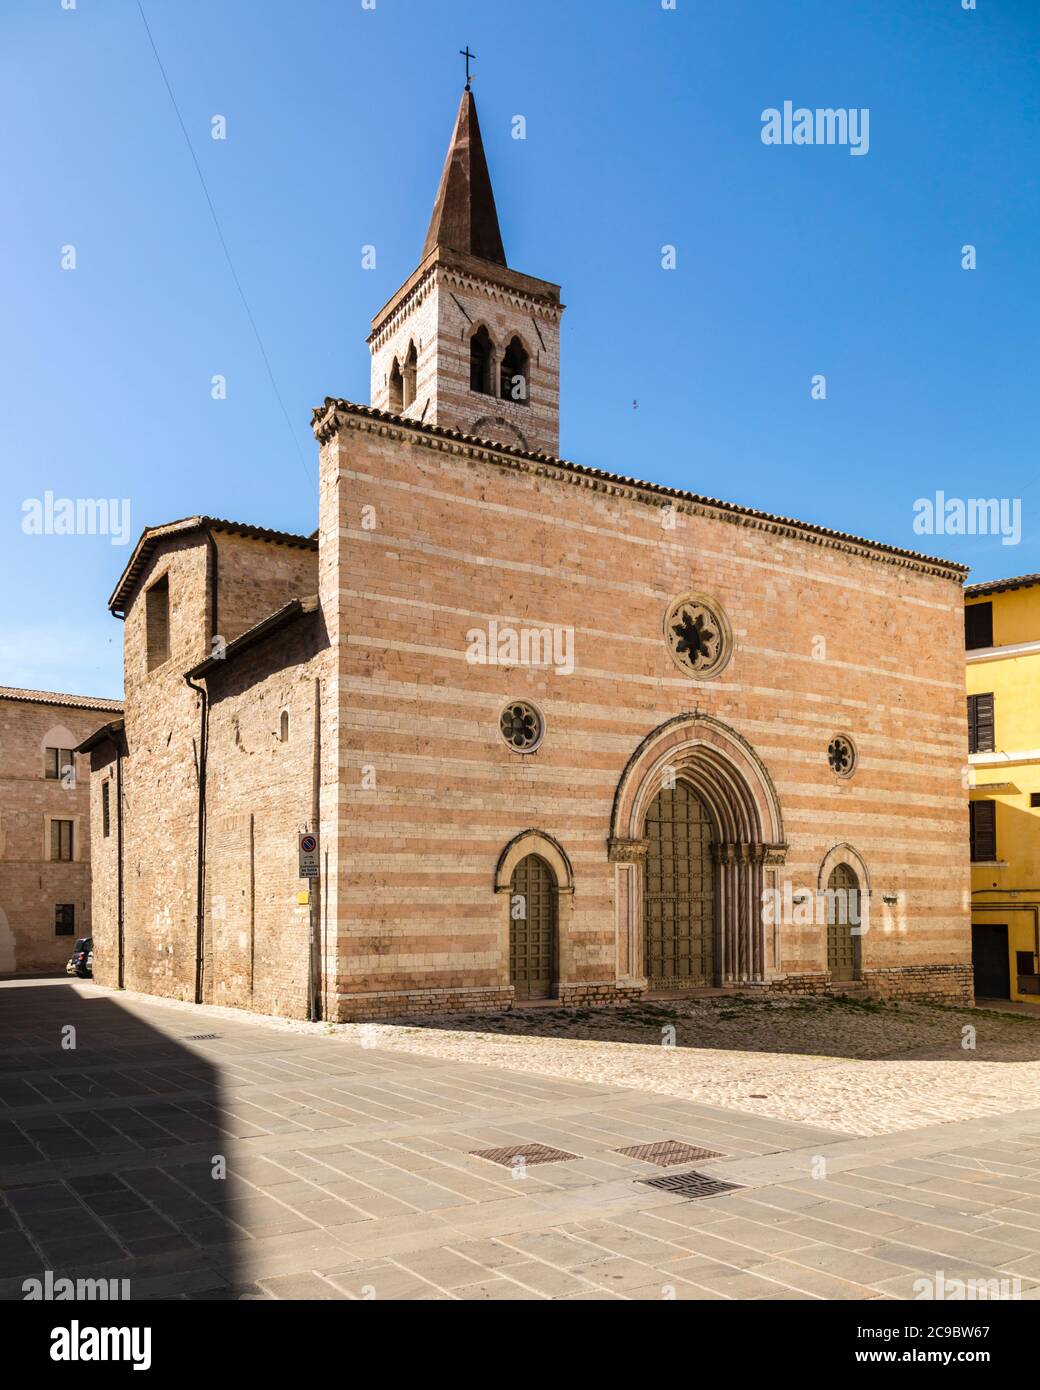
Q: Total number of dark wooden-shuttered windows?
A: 3